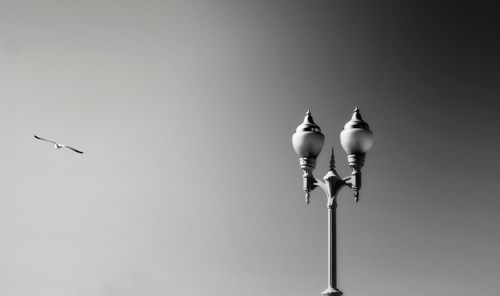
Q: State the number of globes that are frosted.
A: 2